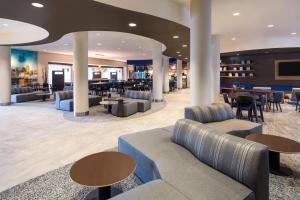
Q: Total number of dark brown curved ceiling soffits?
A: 1